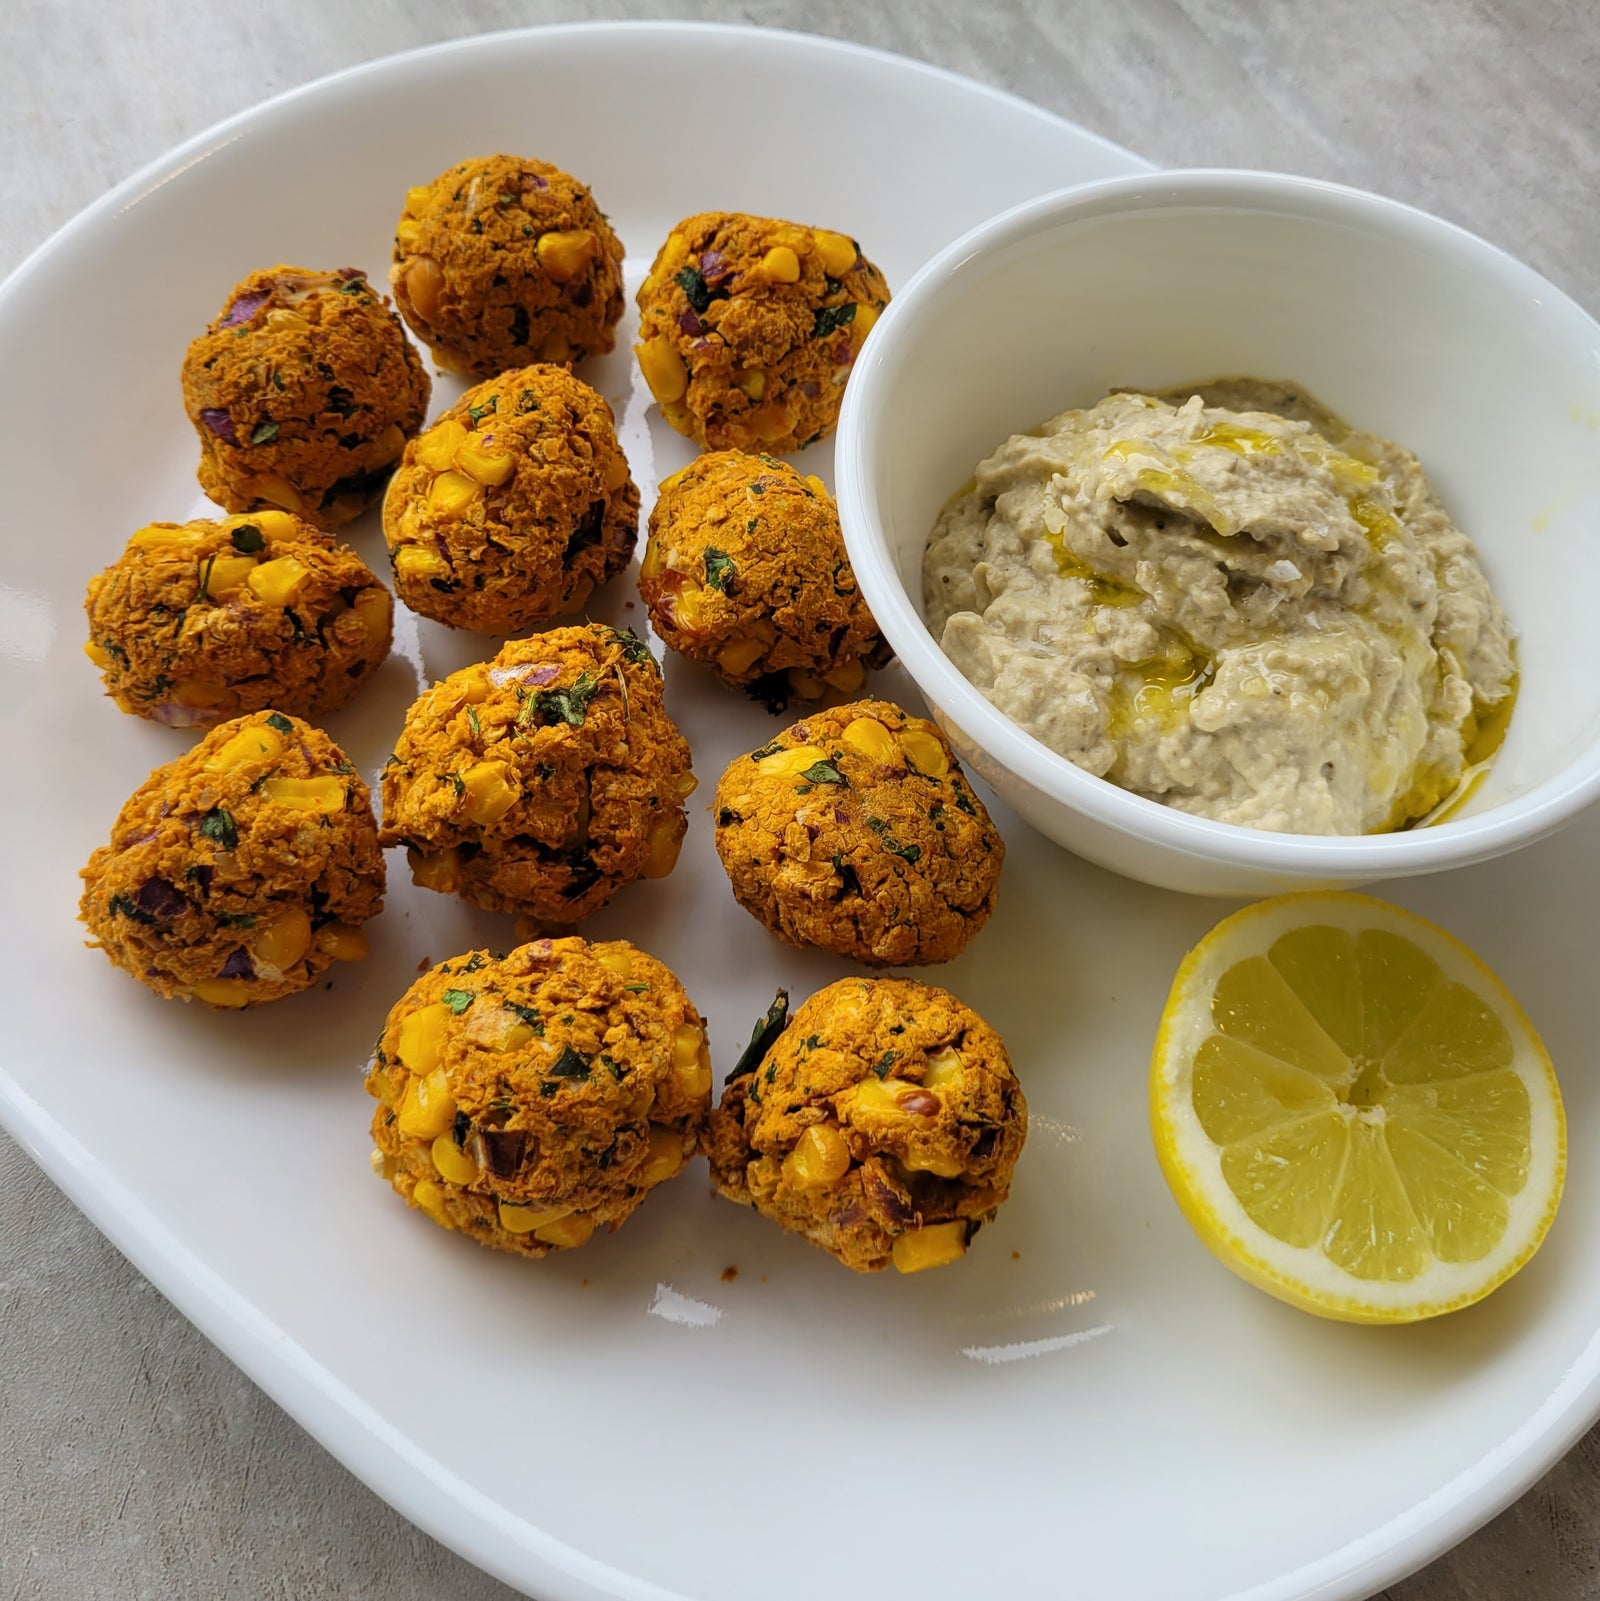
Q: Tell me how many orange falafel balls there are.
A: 11